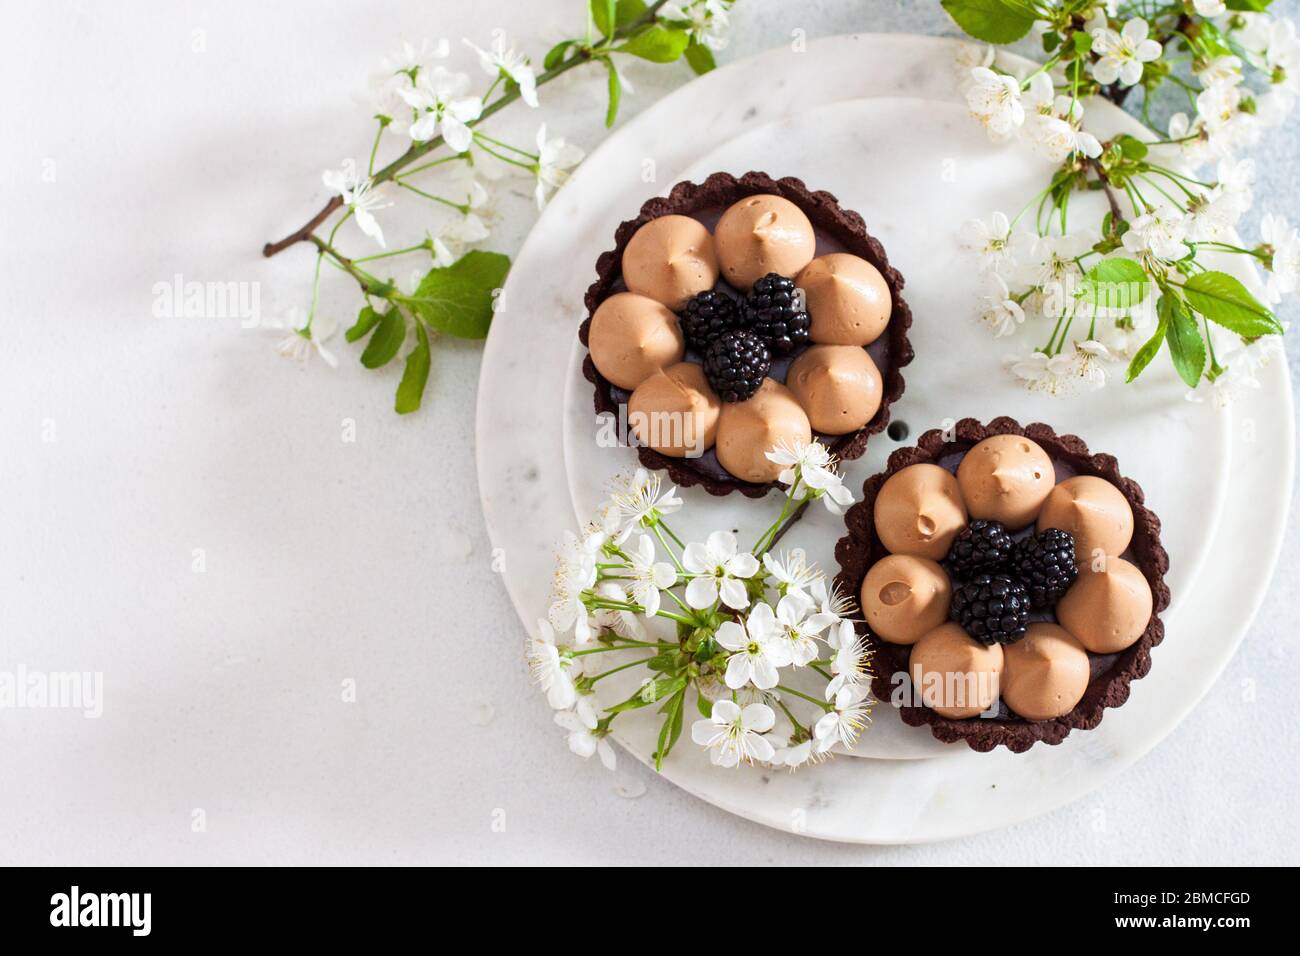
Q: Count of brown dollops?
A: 14